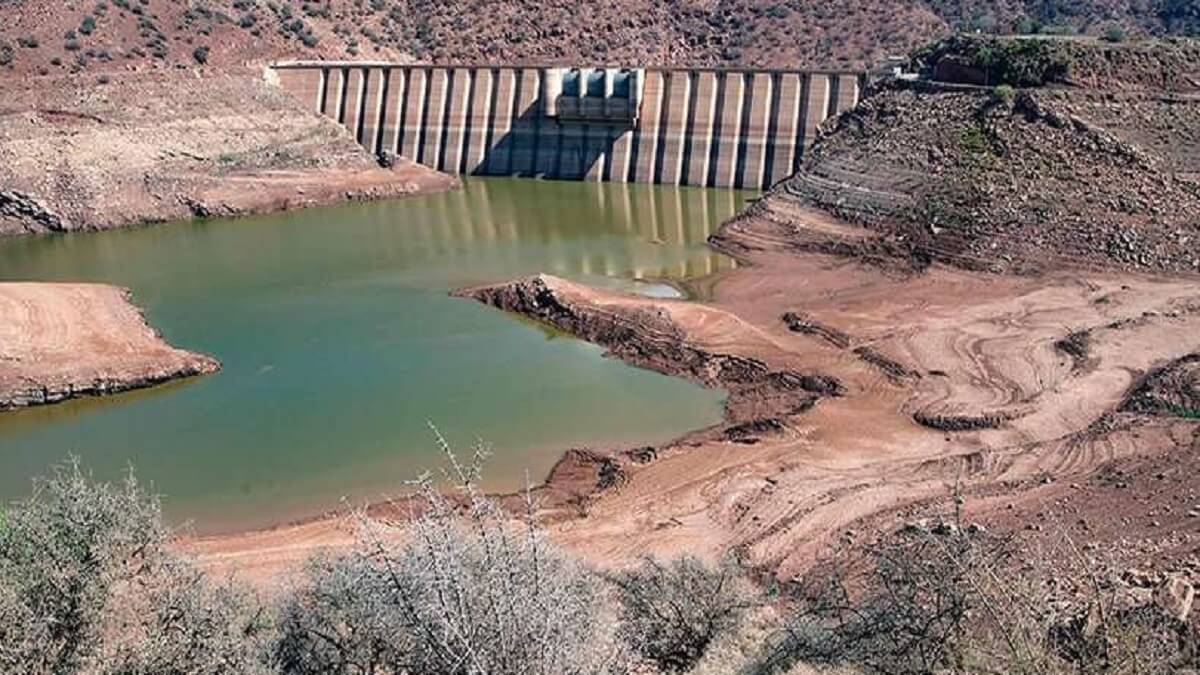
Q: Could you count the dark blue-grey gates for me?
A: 3